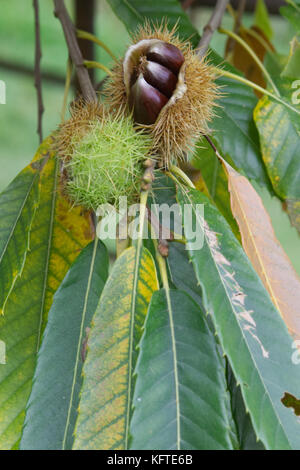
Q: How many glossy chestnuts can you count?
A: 3